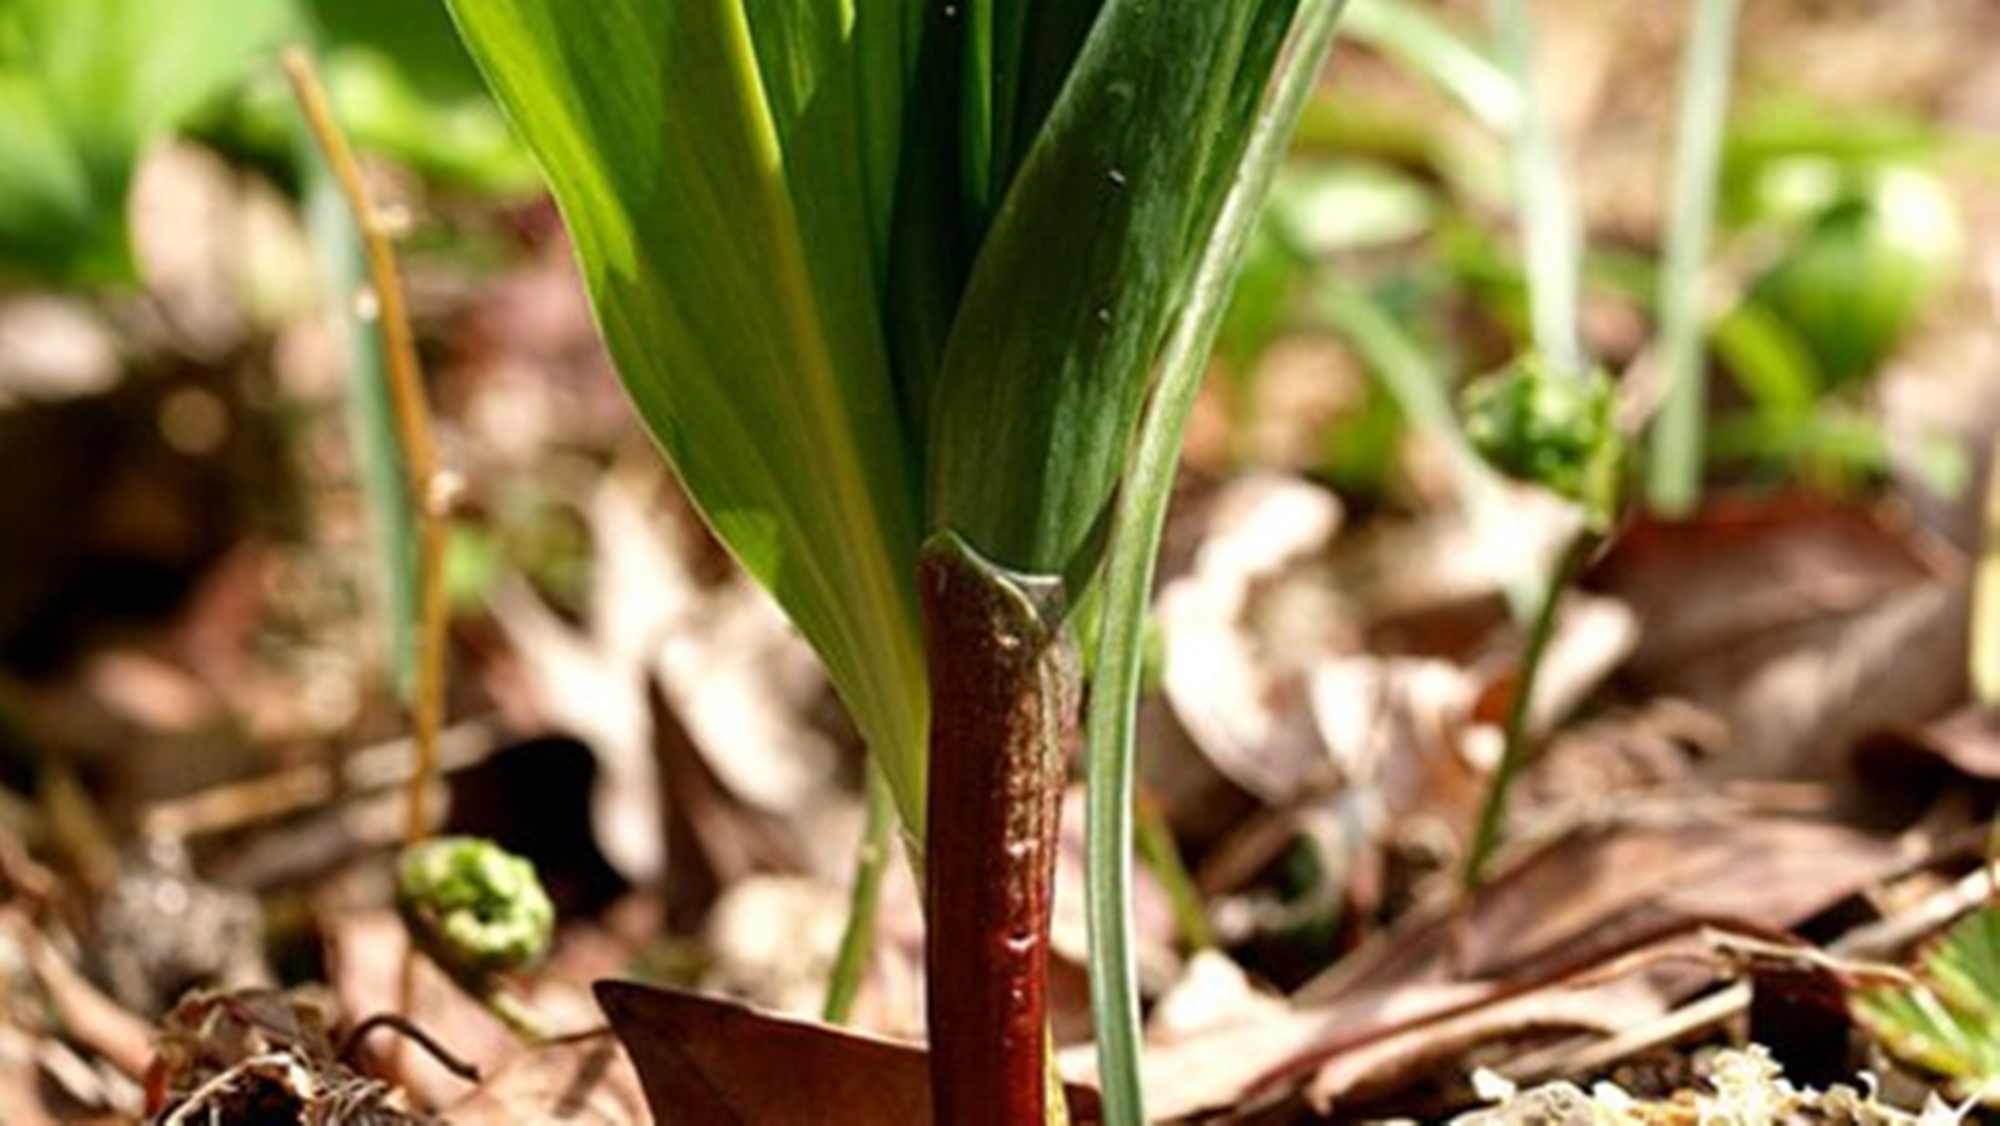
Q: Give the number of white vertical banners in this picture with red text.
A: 0